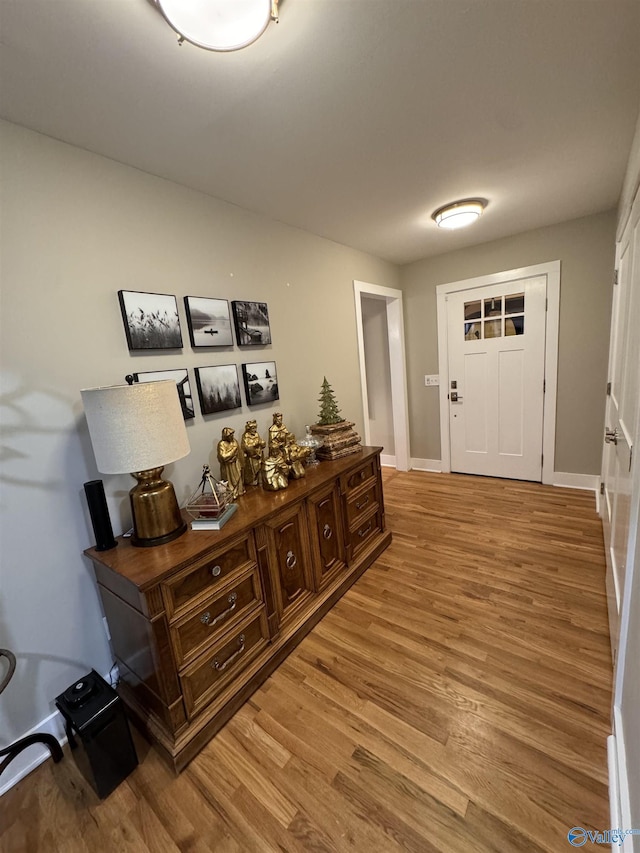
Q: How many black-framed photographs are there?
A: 6